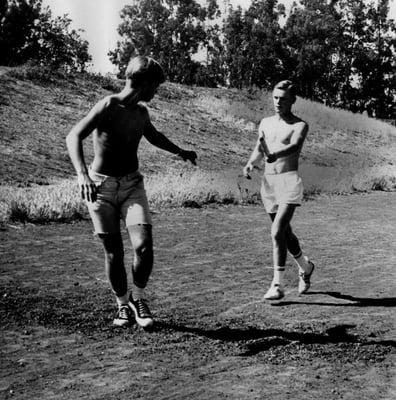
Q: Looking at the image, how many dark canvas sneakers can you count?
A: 2